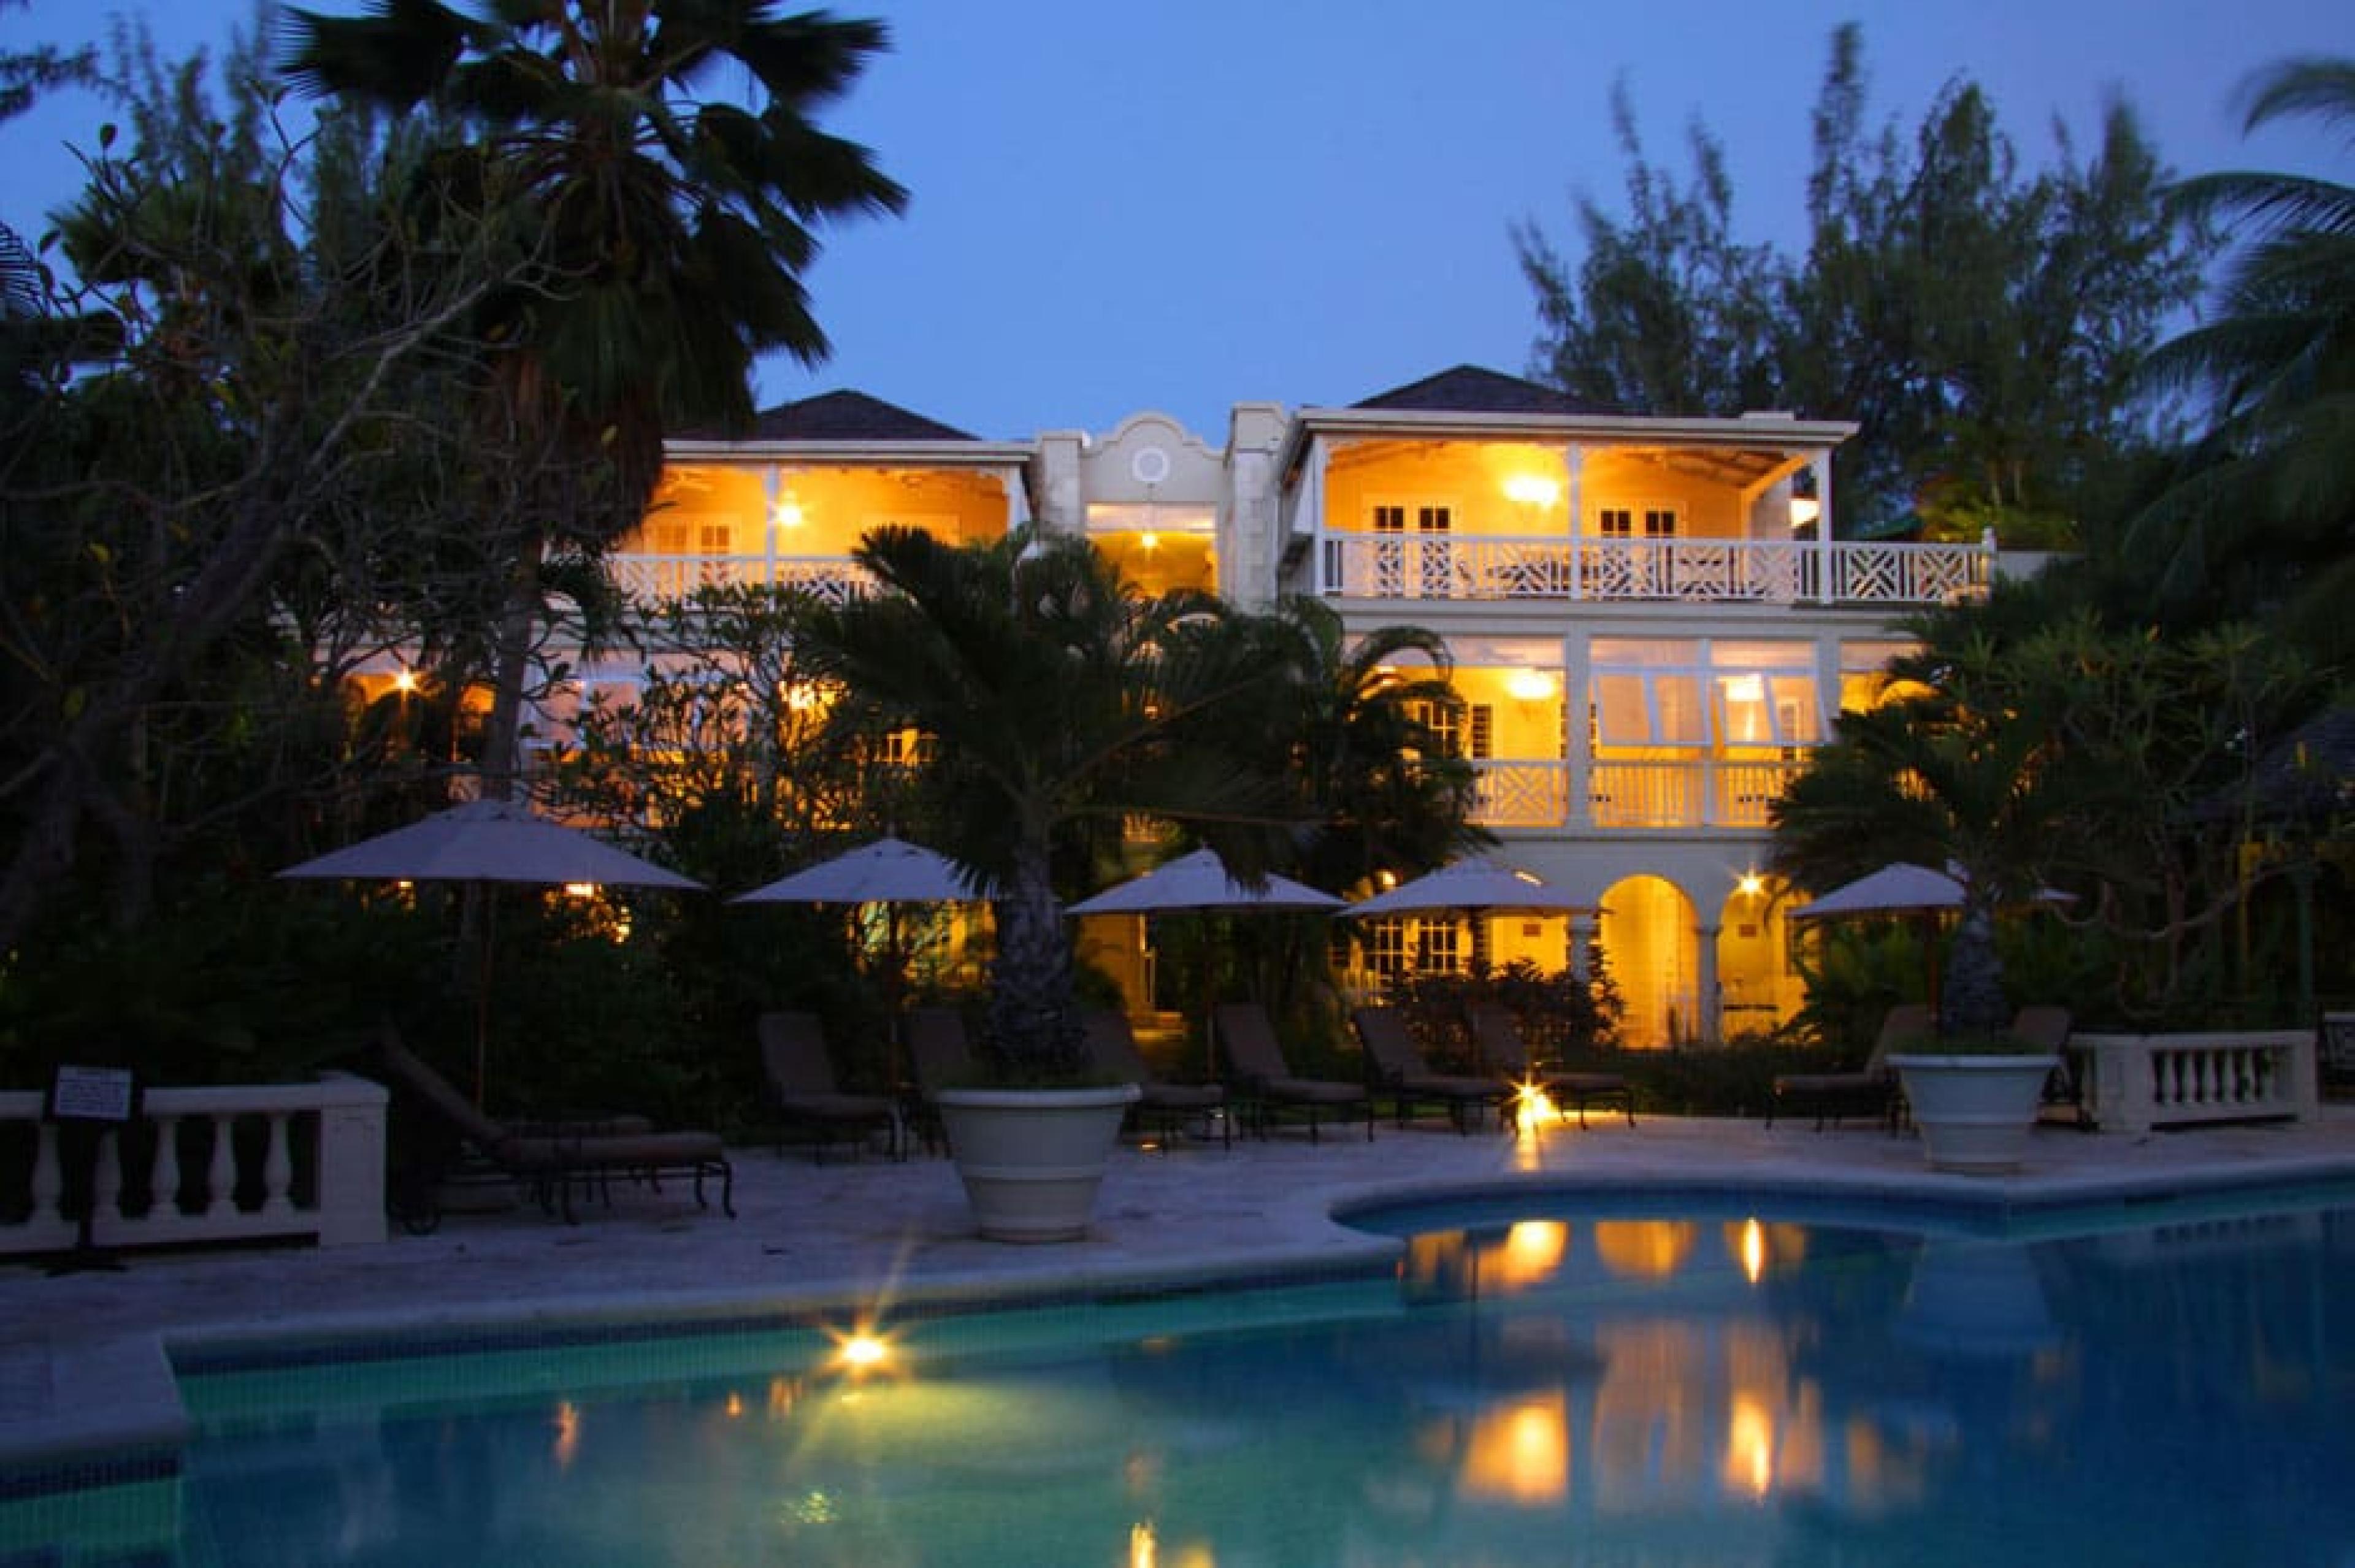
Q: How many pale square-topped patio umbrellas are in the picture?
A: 5